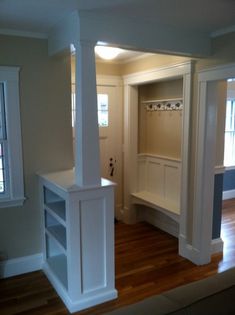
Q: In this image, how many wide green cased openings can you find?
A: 0